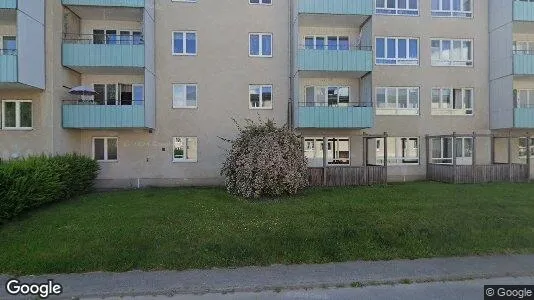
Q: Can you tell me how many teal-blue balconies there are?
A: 11